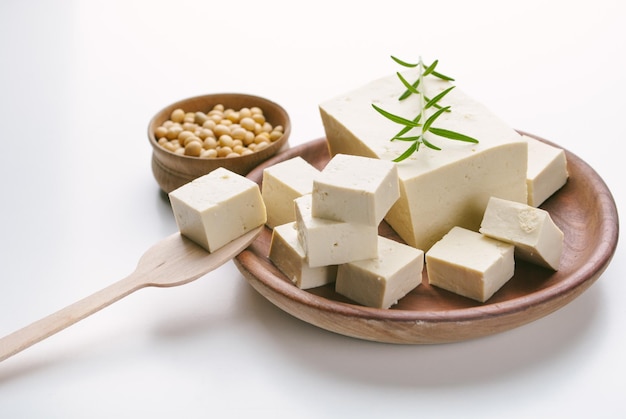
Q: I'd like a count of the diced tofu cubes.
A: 9